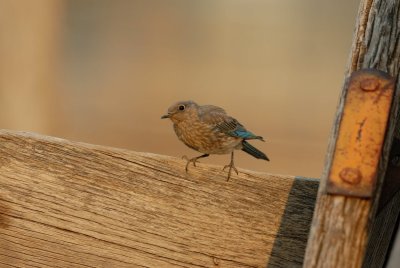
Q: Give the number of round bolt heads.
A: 2